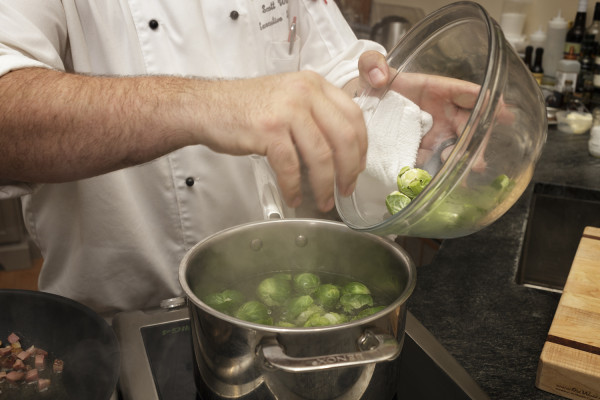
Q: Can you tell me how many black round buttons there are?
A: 3